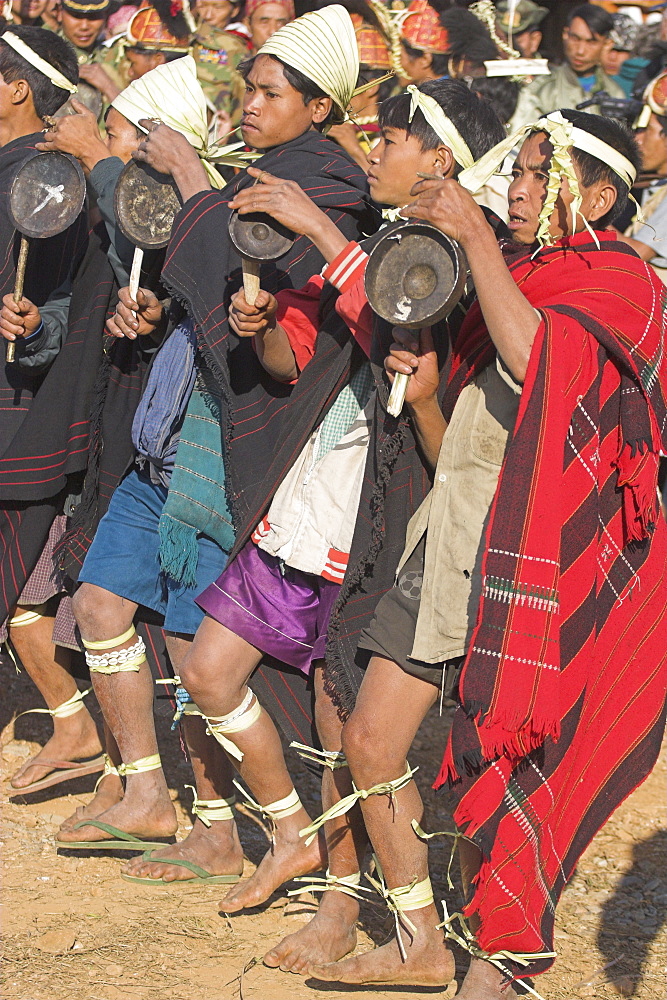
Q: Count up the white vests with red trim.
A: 1